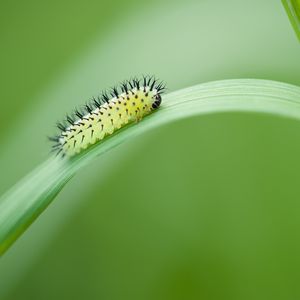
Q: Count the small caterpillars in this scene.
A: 1